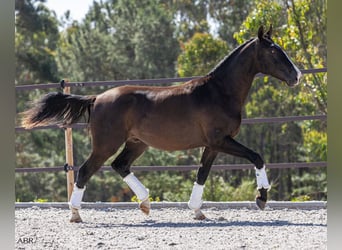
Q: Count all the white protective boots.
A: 4